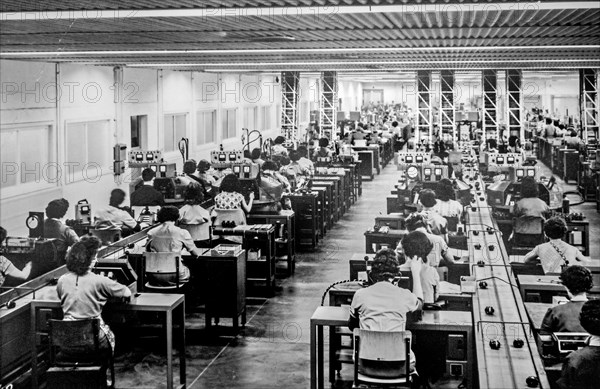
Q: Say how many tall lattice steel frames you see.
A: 7